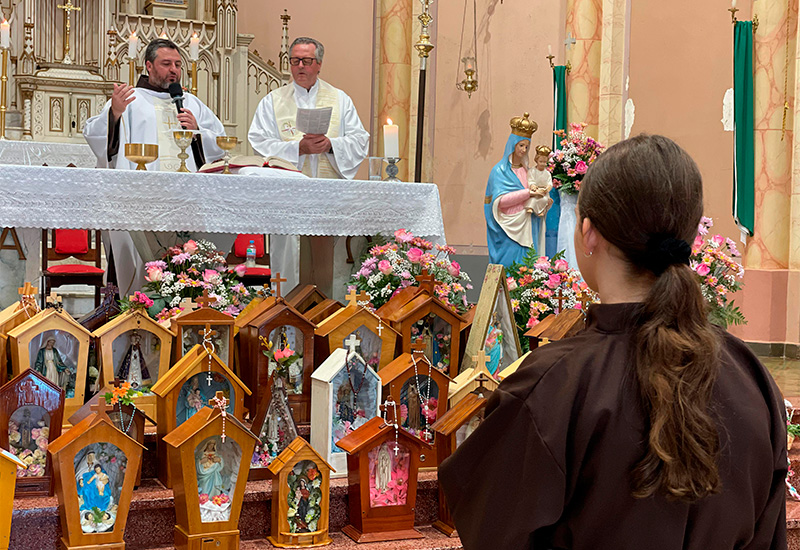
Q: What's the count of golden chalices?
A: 3